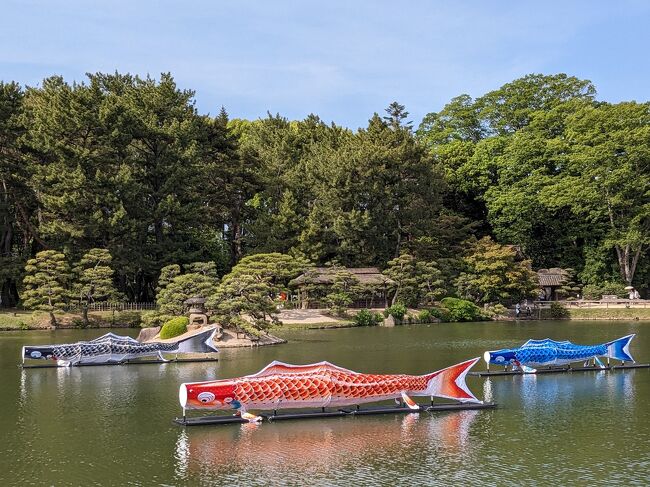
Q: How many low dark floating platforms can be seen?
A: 3